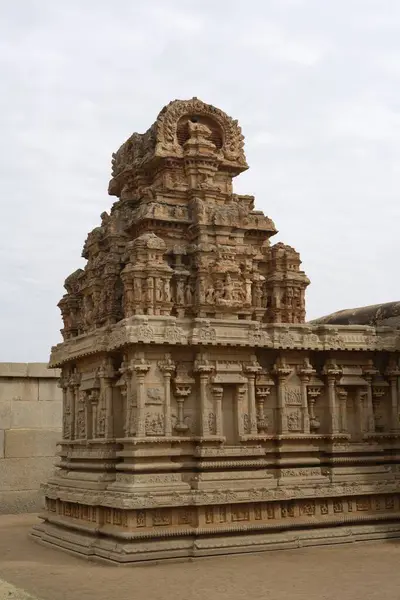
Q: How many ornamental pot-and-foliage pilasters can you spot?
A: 4